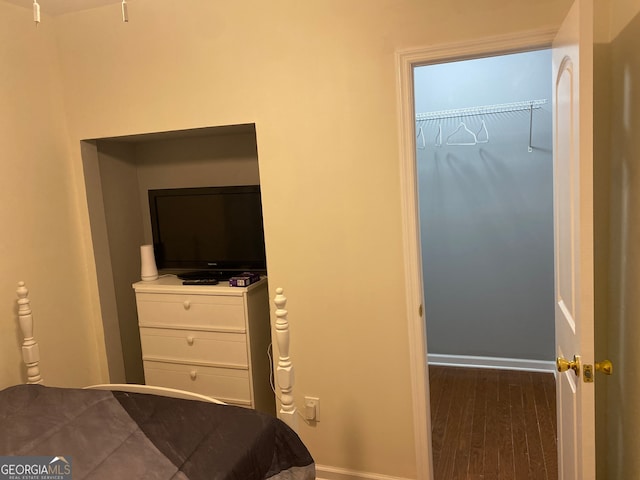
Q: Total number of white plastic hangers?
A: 4